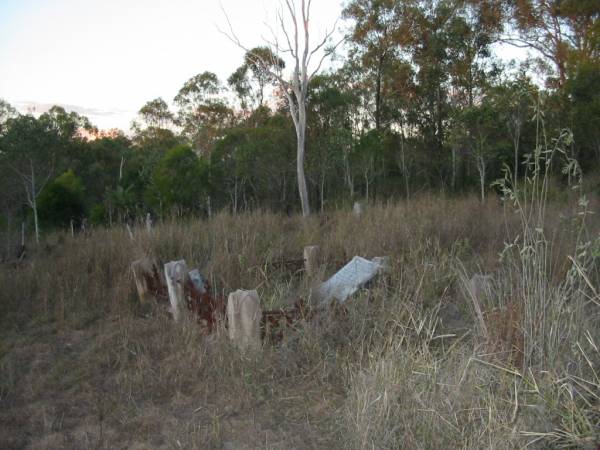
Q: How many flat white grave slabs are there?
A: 1